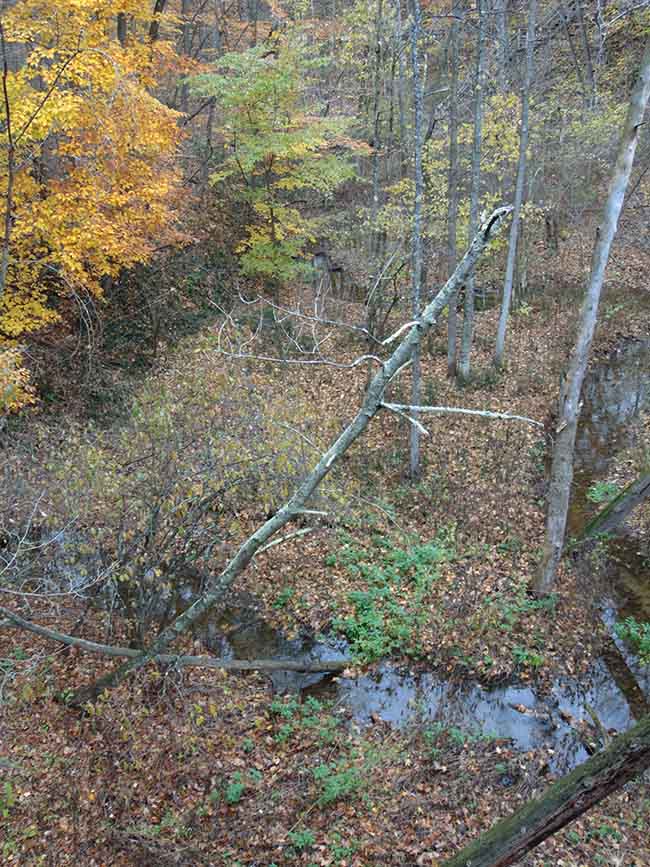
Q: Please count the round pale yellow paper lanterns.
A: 0